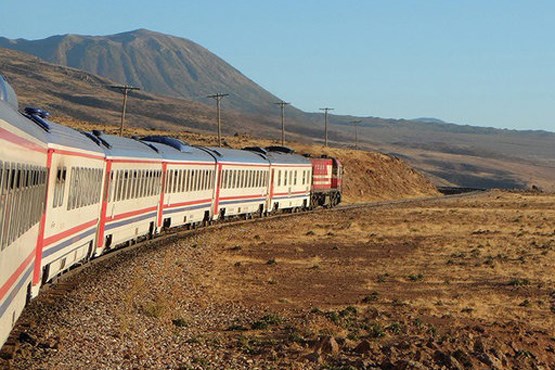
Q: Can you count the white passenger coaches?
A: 6